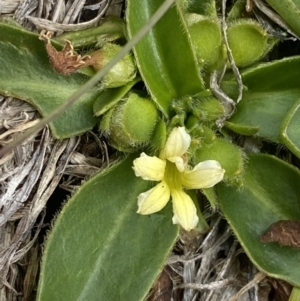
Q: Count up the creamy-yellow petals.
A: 5